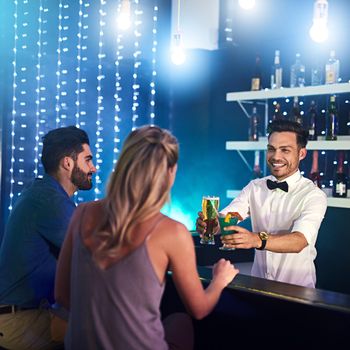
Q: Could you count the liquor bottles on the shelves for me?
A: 13